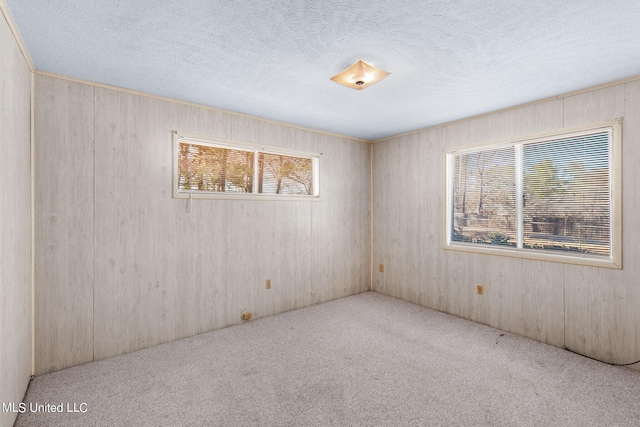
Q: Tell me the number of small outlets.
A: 4